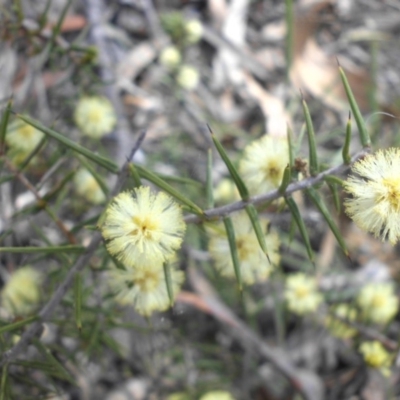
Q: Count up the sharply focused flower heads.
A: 2